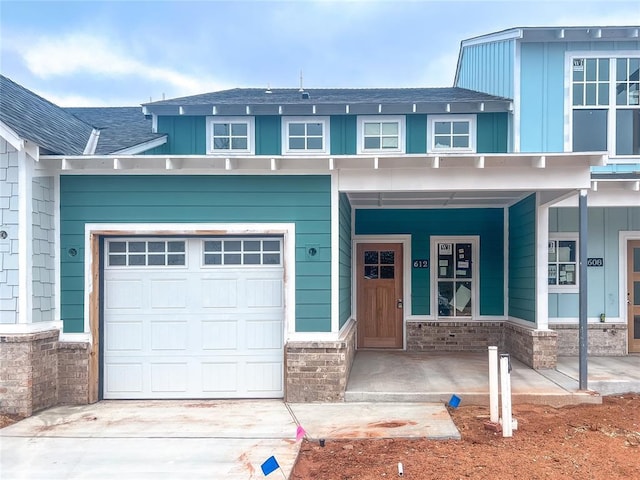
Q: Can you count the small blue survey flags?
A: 2